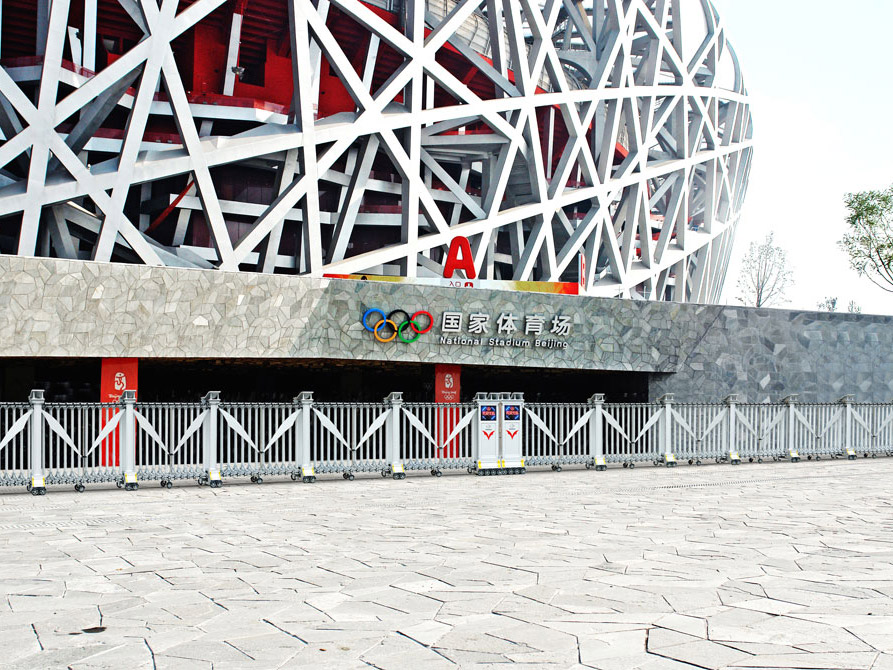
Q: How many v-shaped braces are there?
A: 11